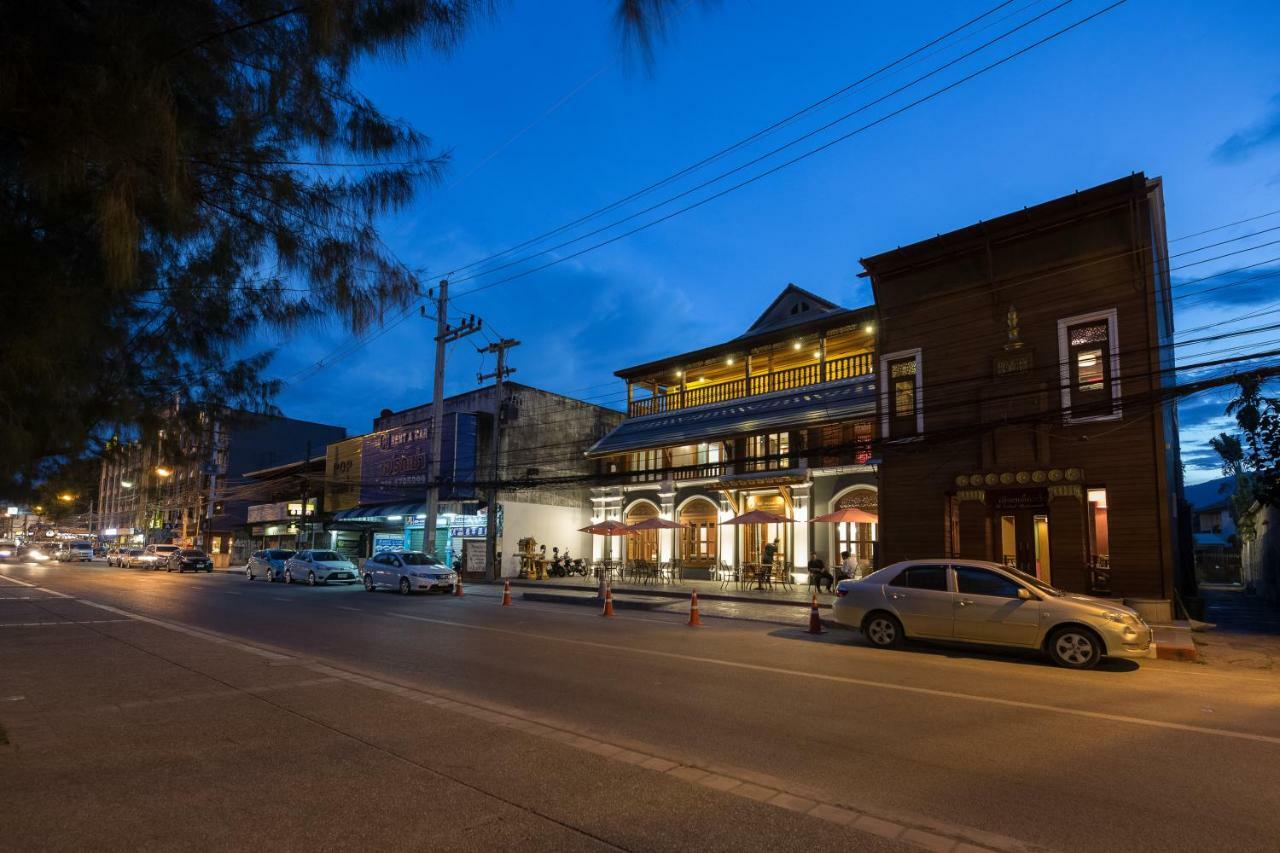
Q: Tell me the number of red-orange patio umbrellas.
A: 4